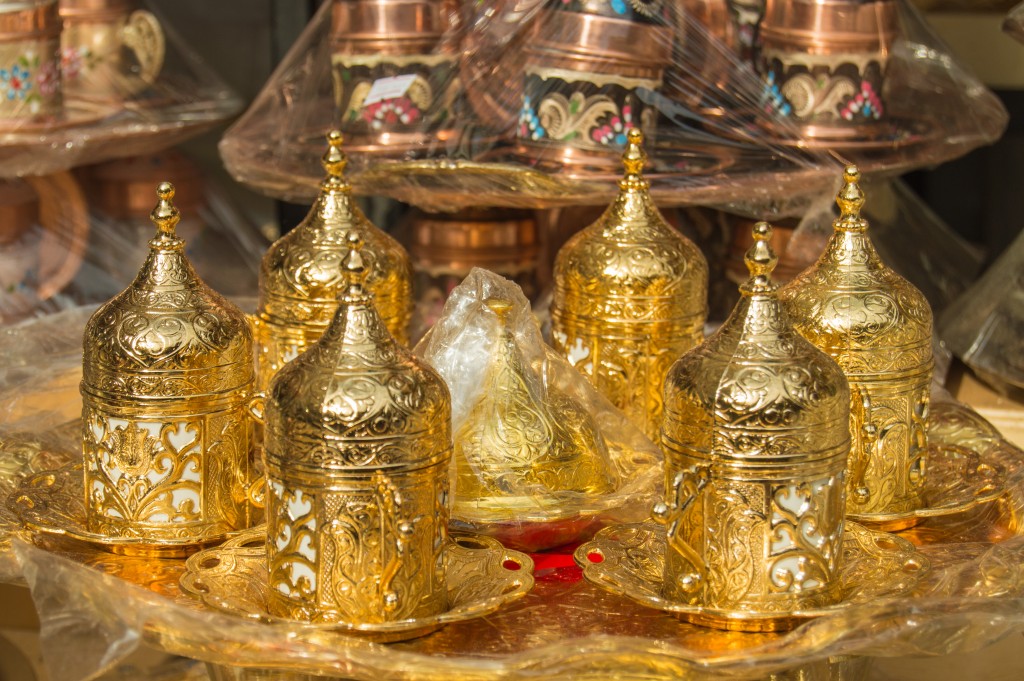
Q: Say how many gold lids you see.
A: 7